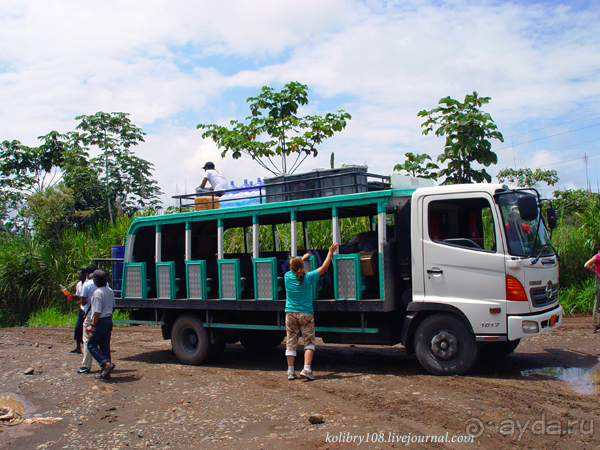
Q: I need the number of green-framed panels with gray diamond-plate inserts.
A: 7